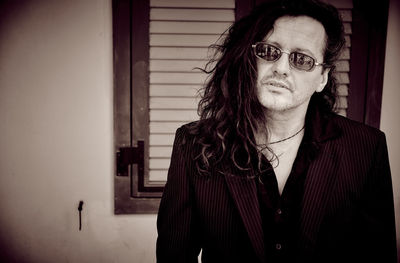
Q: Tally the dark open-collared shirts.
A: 1